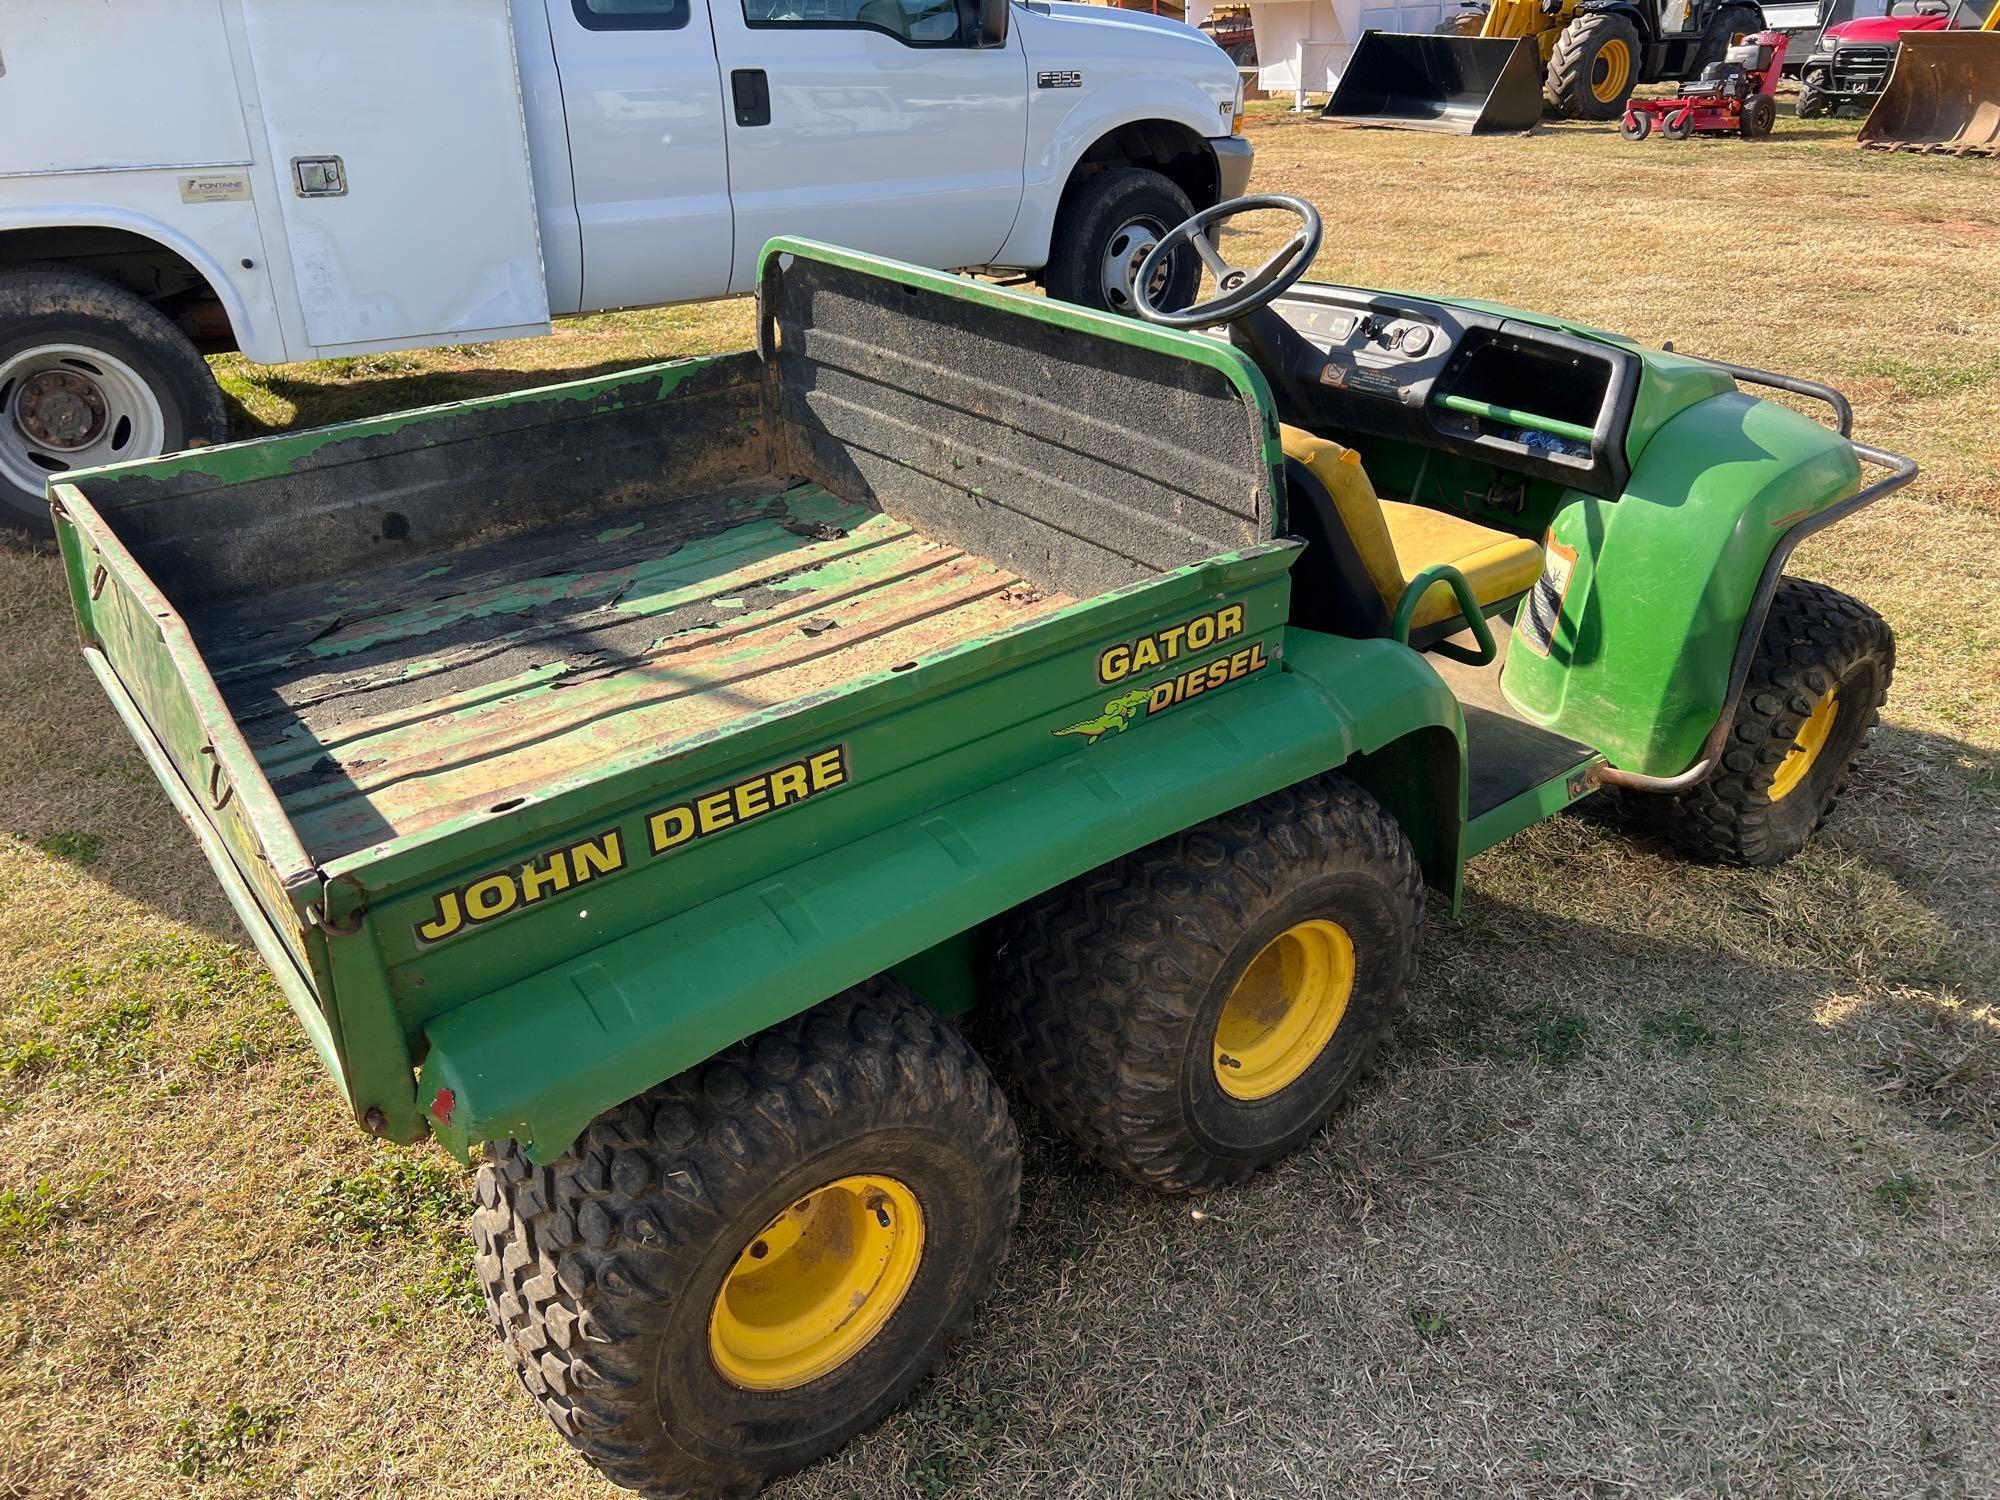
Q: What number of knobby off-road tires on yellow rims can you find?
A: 3